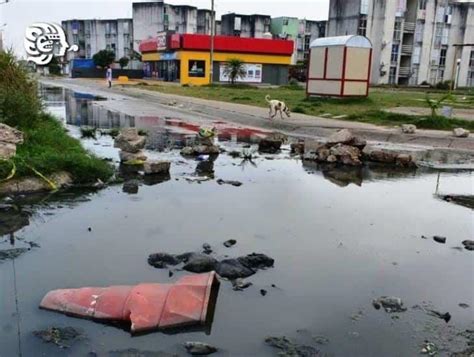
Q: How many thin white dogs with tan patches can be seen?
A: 1